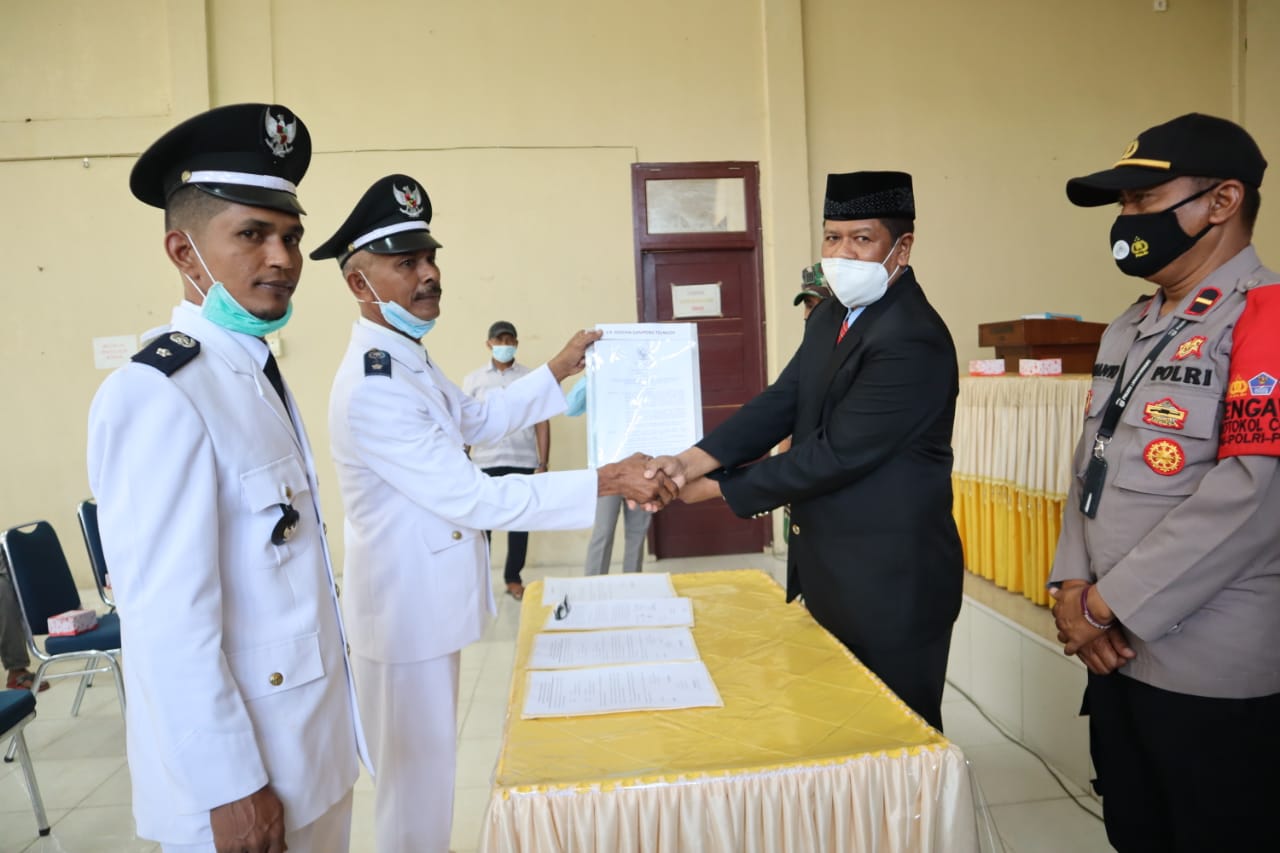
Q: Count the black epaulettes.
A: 2